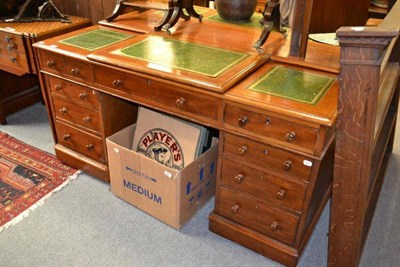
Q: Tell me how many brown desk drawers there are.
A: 9